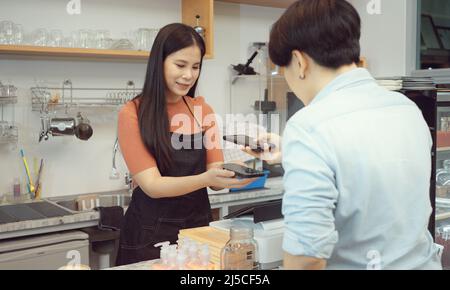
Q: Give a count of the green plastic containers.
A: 0